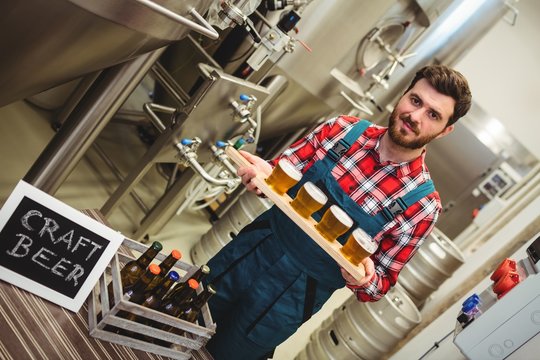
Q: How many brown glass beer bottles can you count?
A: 7